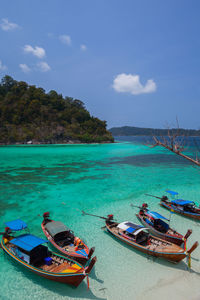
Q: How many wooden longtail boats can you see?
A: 5